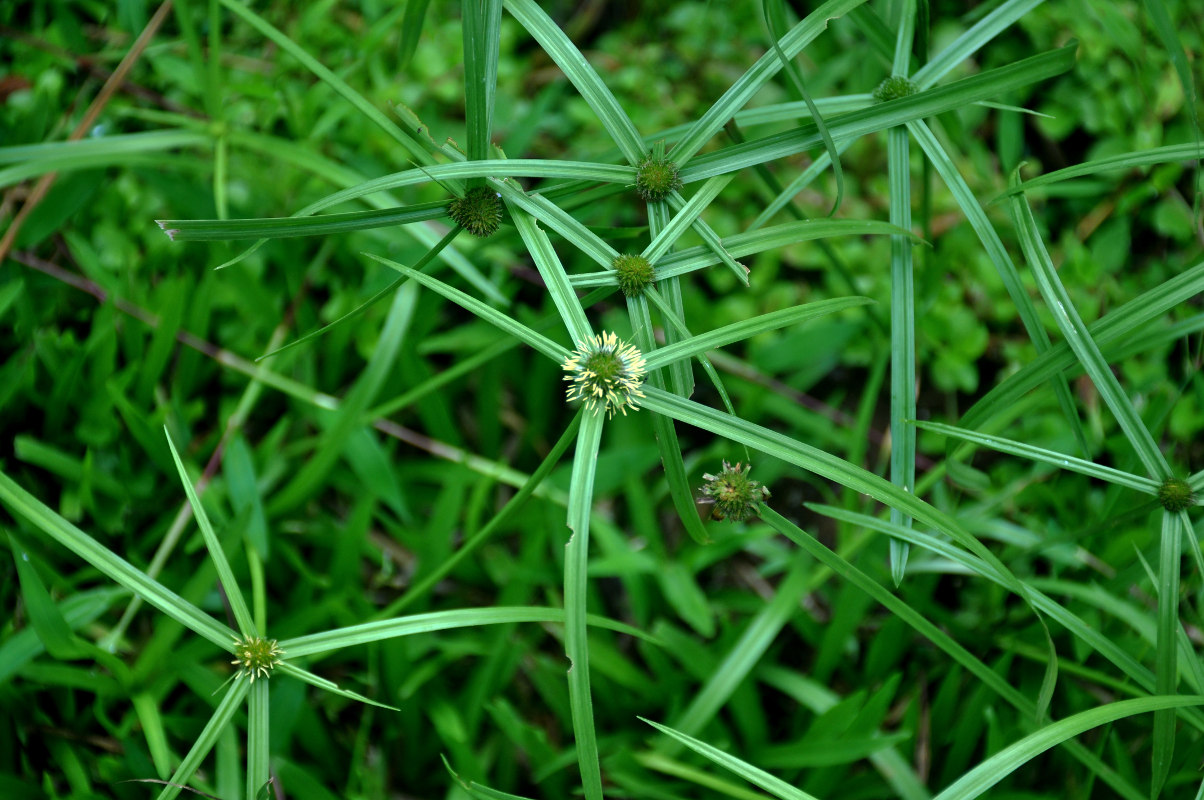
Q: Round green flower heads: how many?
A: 8